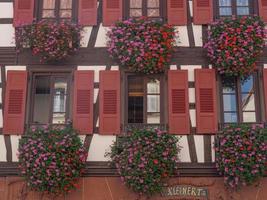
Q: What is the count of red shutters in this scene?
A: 12